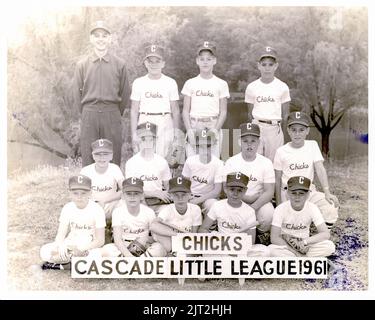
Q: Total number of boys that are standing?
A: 3